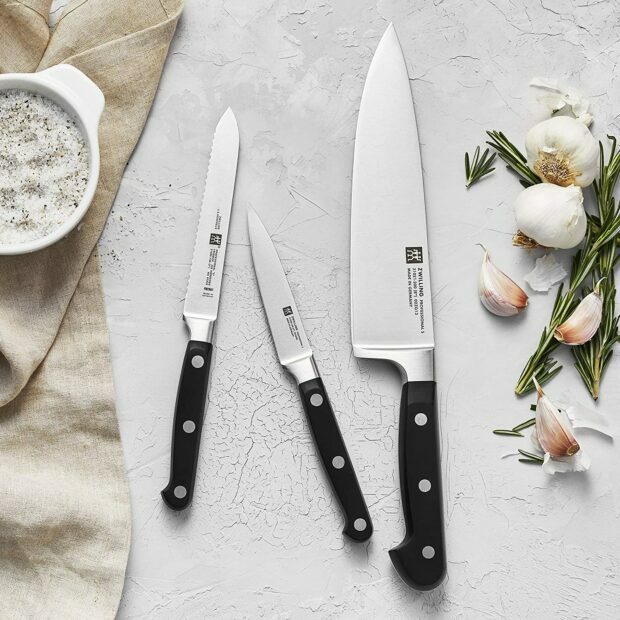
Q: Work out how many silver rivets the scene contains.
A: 9